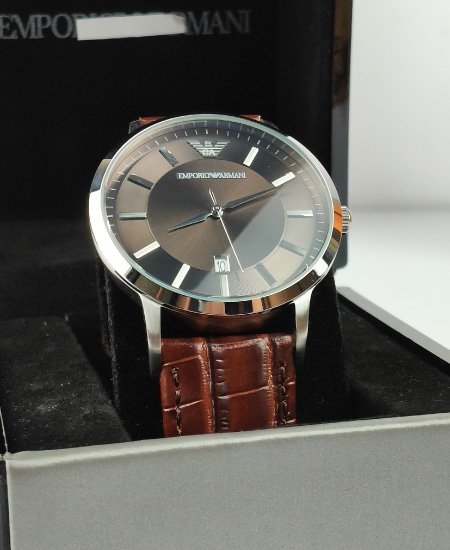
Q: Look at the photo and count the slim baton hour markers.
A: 11